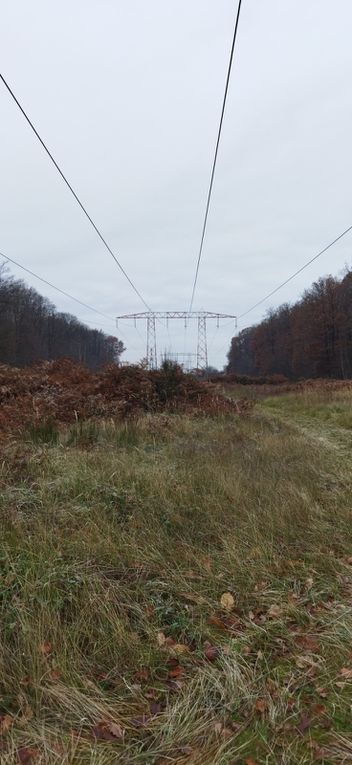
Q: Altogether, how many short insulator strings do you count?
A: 6